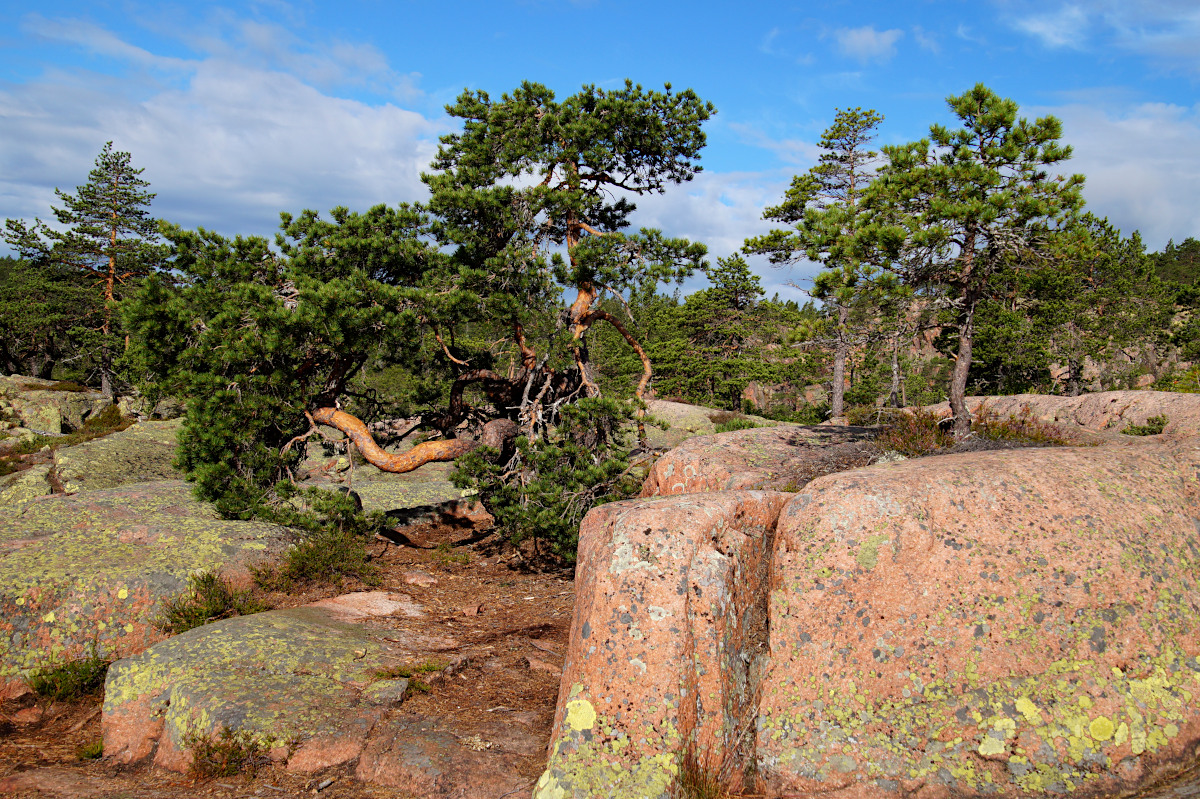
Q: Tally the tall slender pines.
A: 3